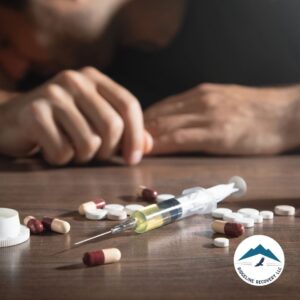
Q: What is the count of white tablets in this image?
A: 13